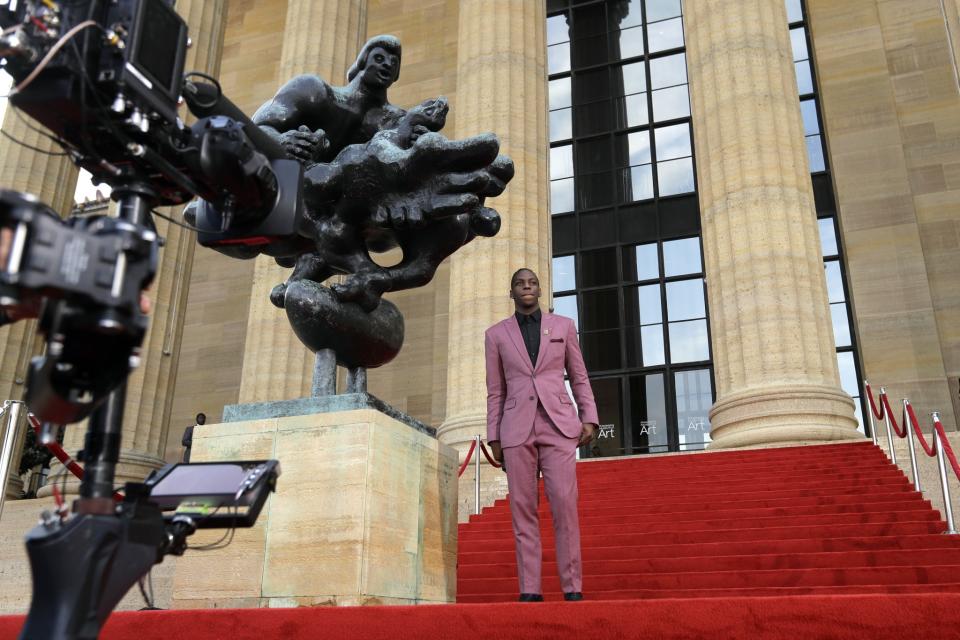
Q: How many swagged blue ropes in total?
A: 0